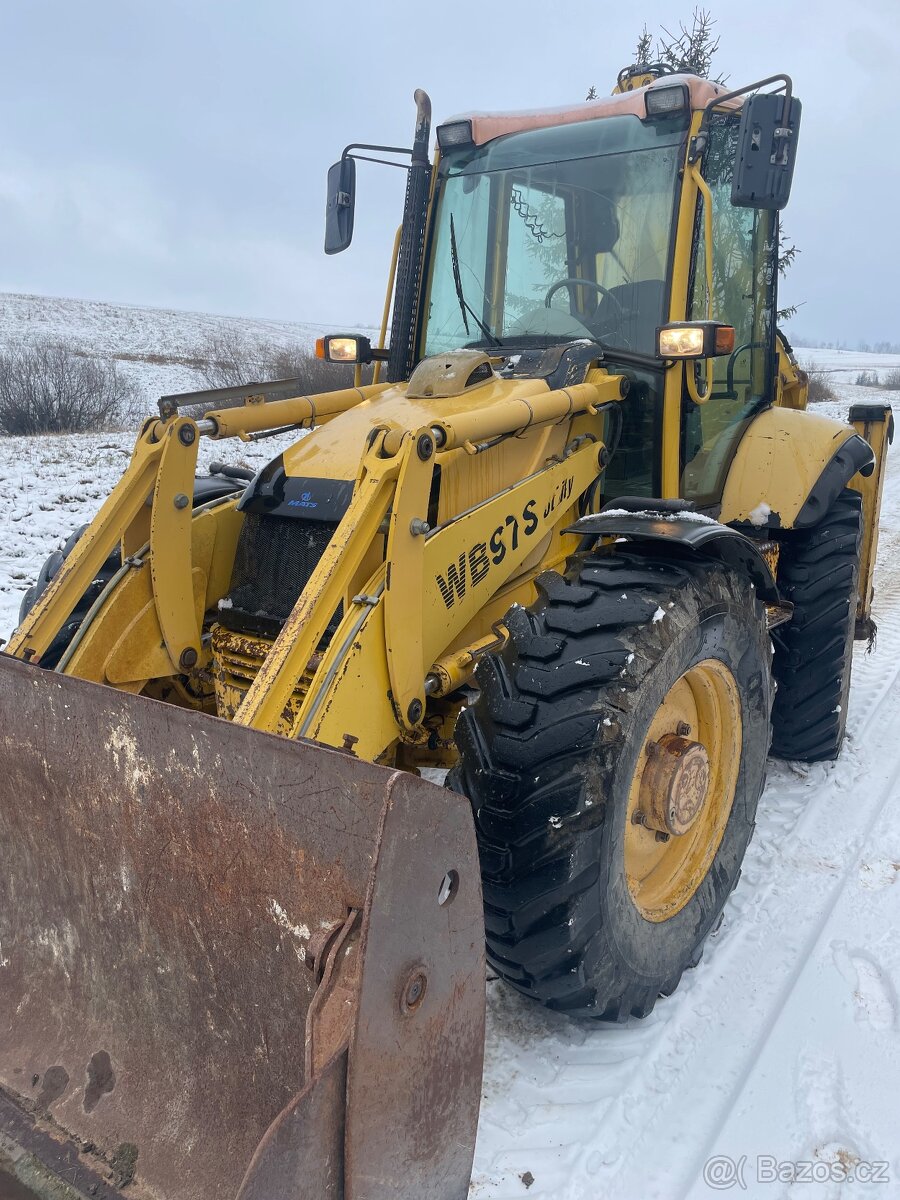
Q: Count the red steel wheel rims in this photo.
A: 0